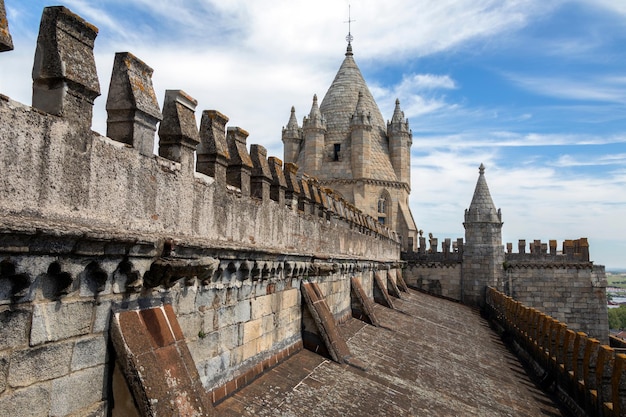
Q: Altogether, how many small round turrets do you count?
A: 5